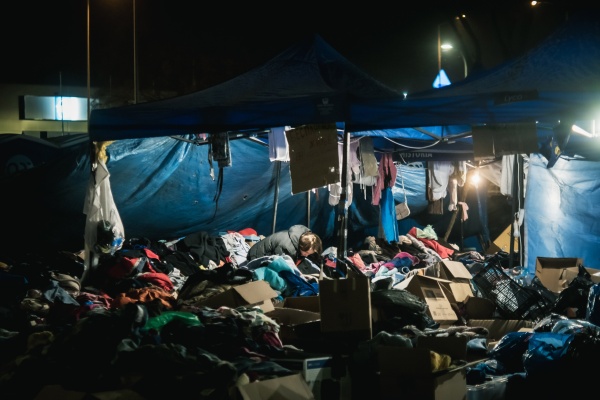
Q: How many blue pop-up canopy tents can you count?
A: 2